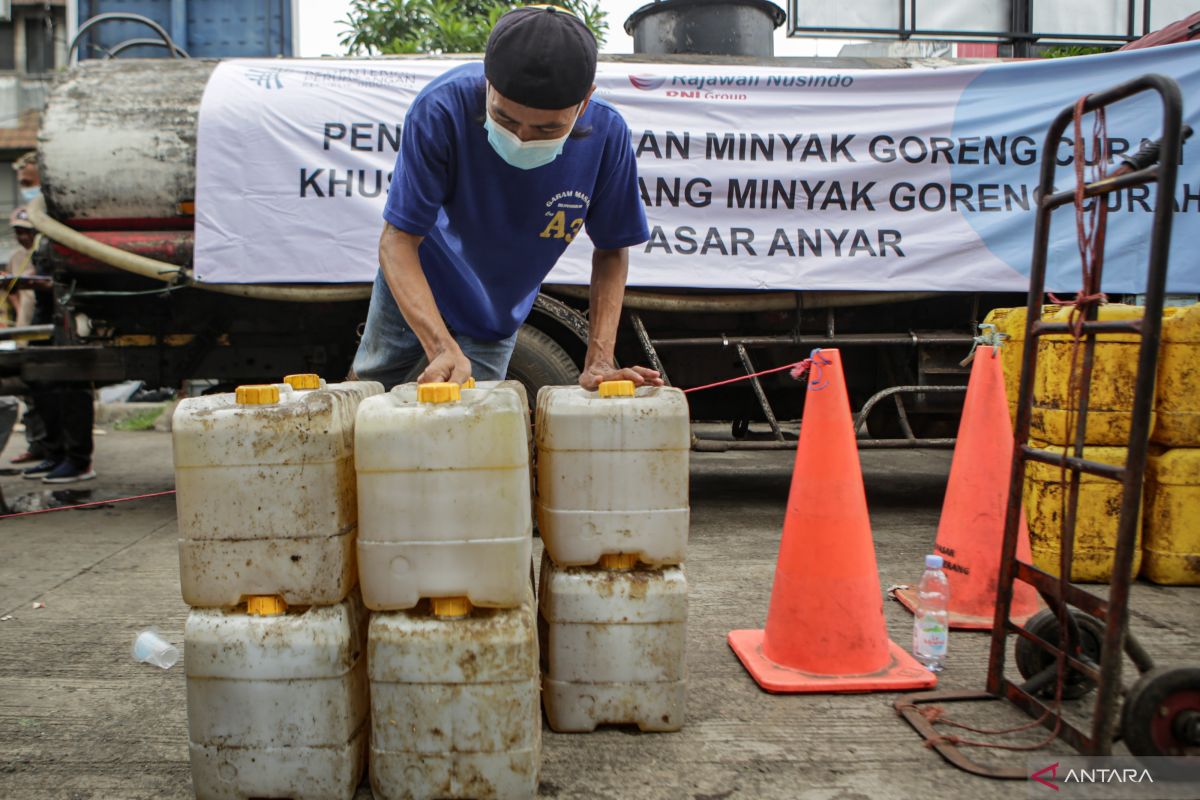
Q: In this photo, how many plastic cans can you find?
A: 12